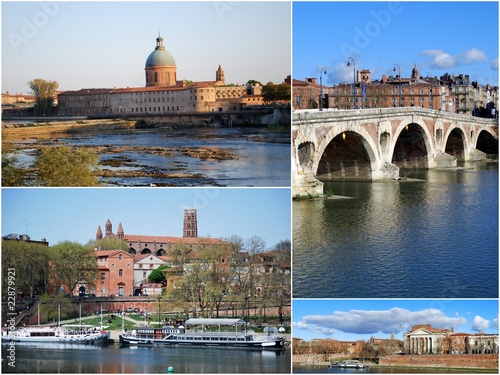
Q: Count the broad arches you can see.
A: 4